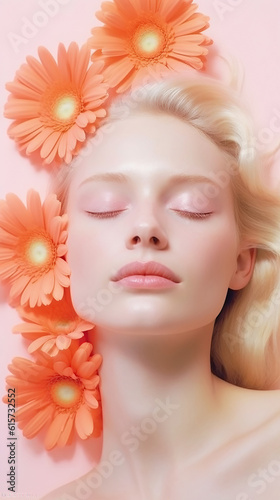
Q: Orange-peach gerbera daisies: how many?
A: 5